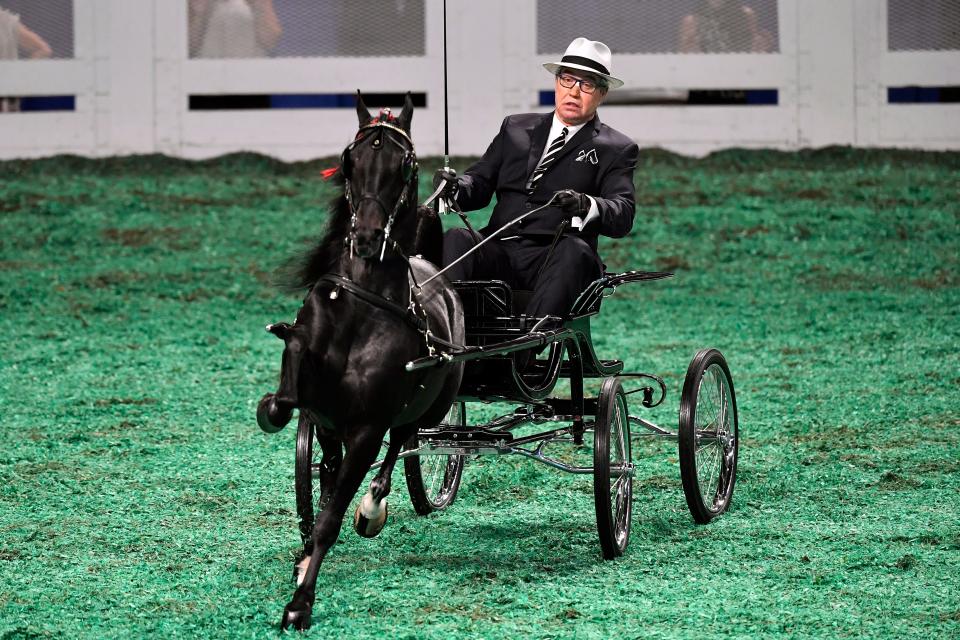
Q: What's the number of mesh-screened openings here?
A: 4